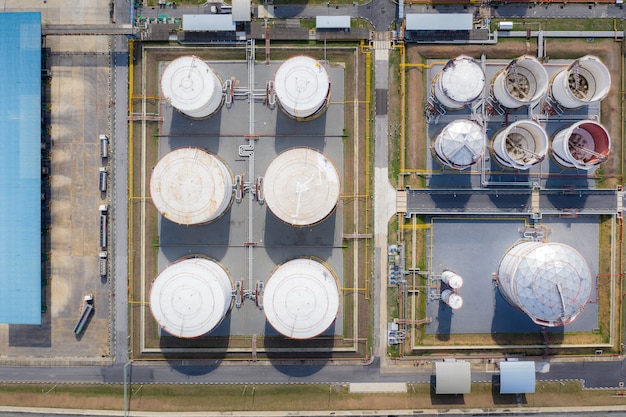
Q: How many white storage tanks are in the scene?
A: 15